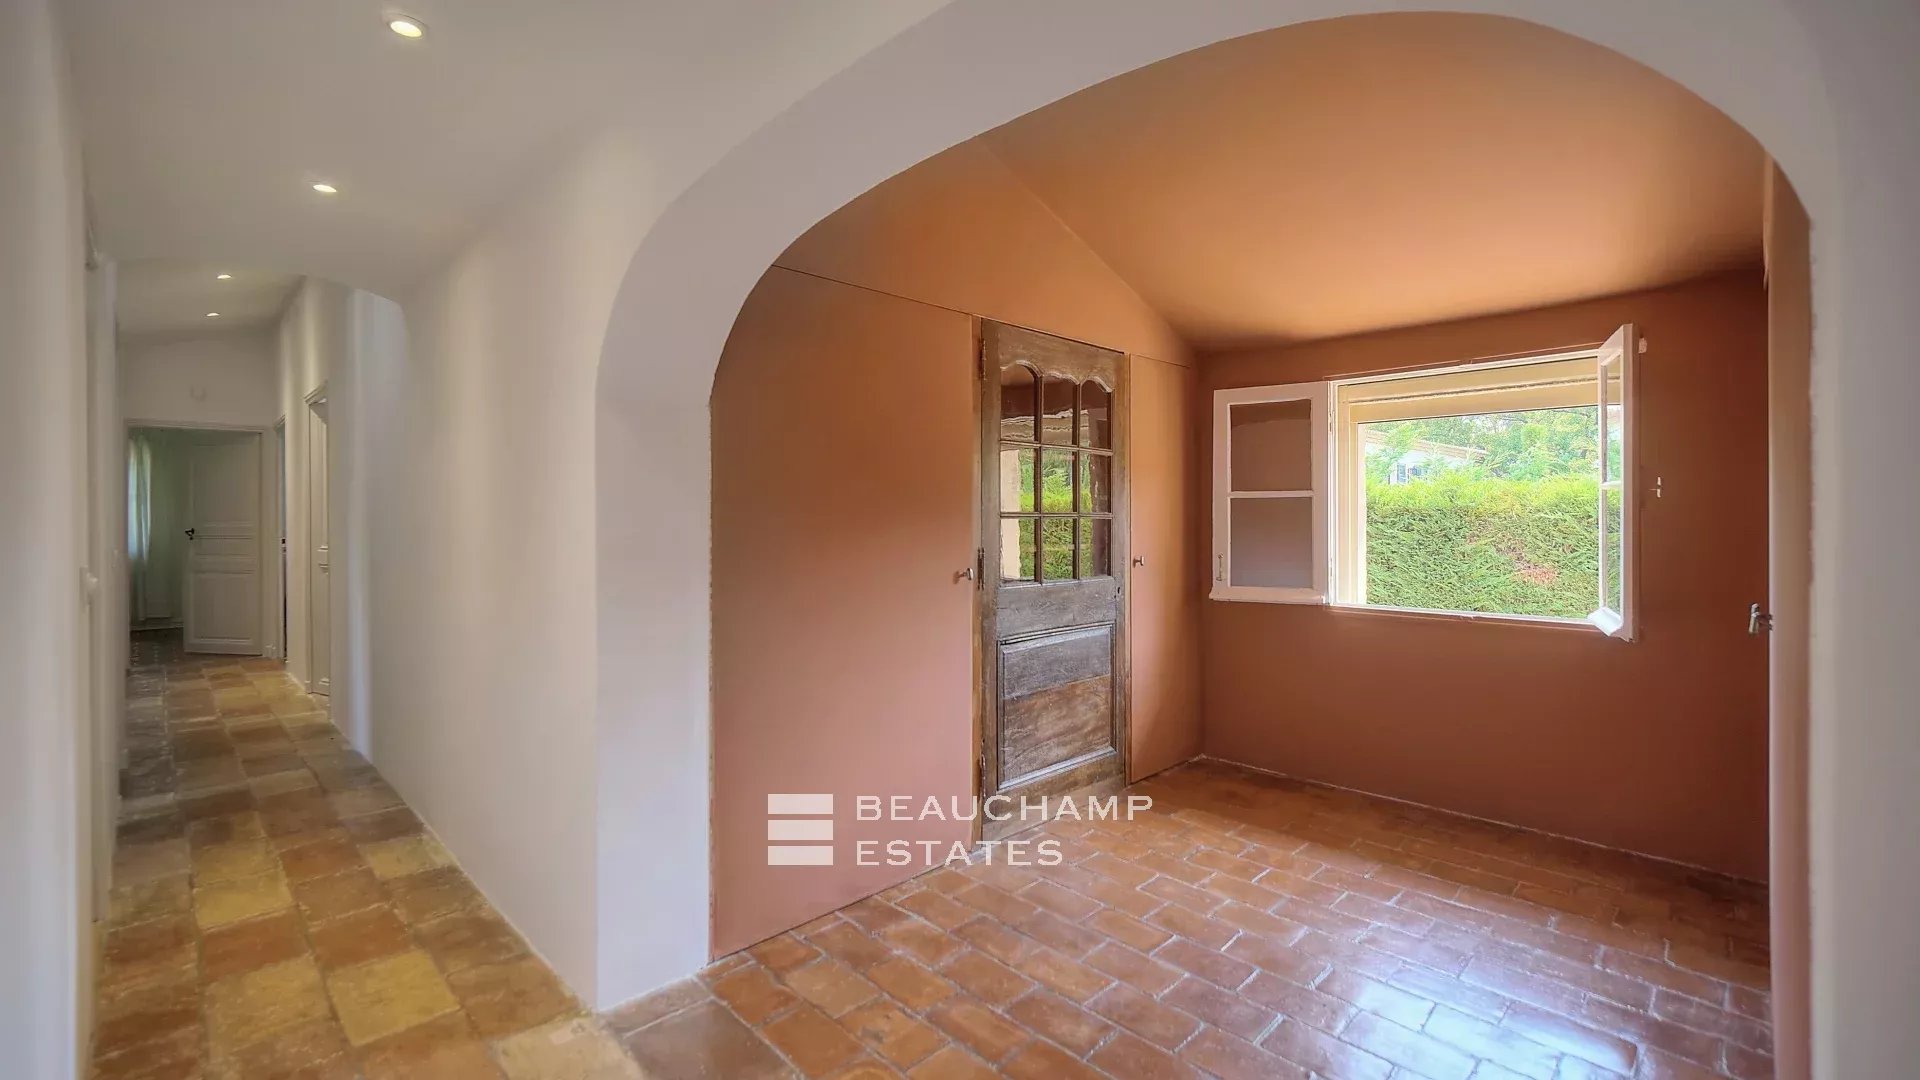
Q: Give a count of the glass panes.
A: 13